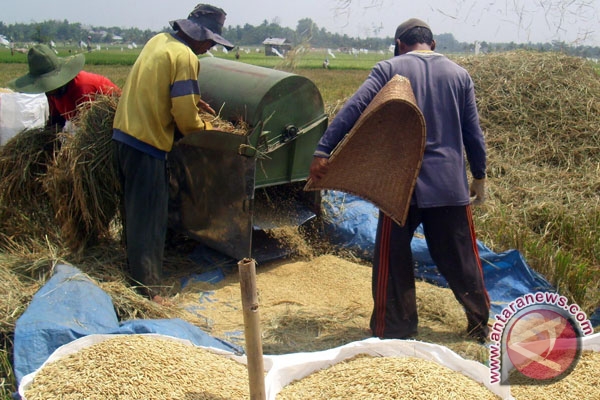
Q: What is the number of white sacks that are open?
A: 3